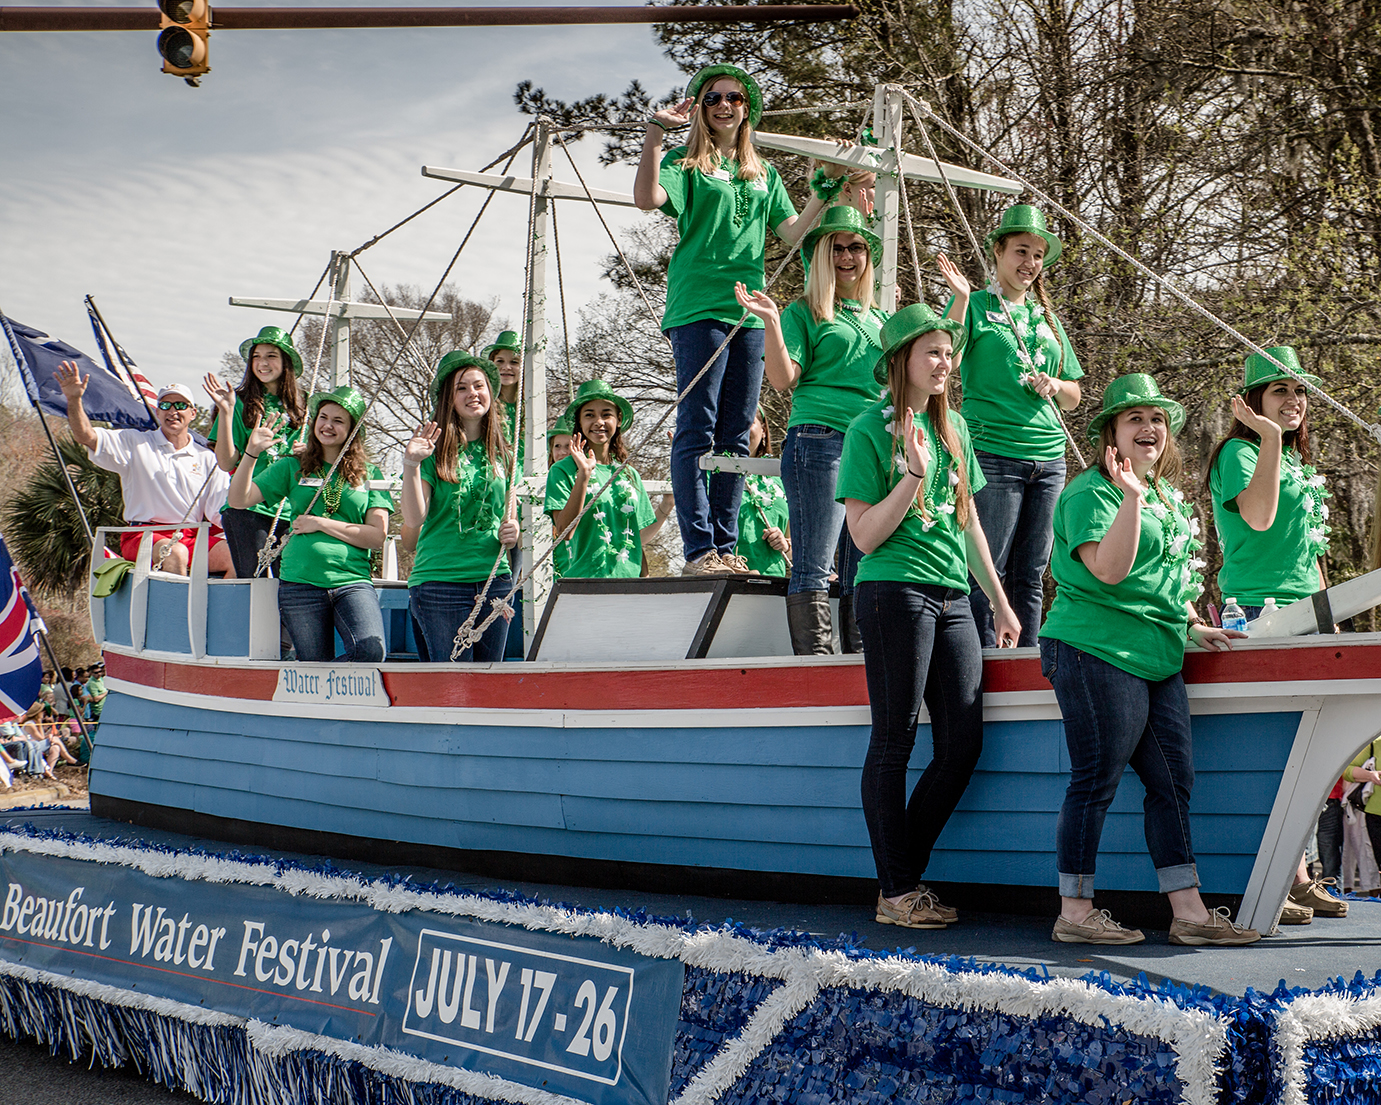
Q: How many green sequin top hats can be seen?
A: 12